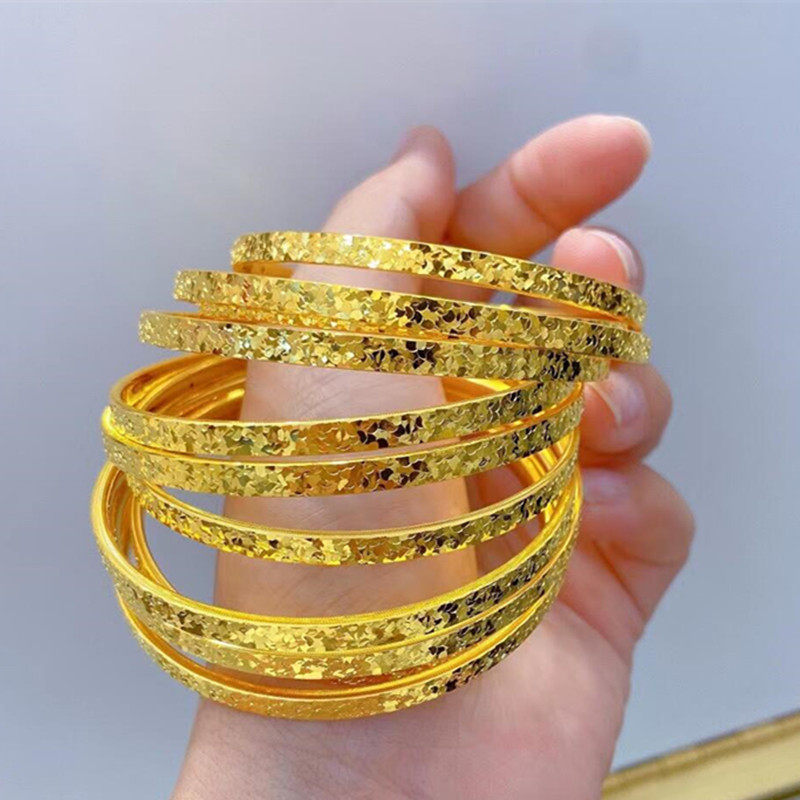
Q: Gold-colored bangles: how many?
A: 9